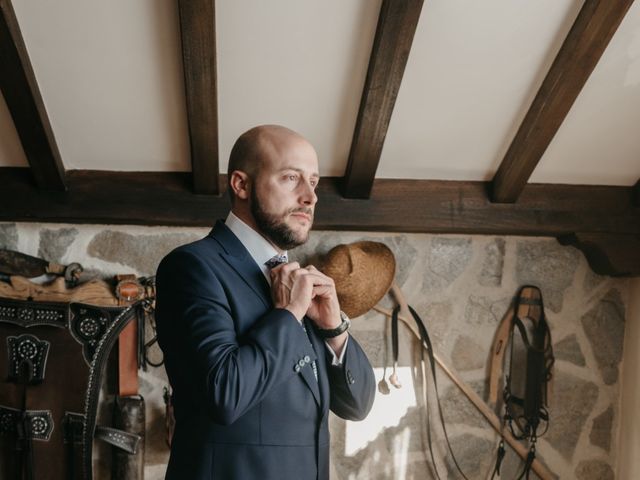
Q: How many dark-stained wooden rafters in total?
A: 4